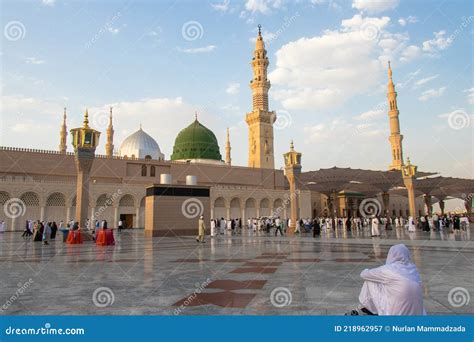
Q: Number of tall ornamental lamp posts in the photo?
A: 3